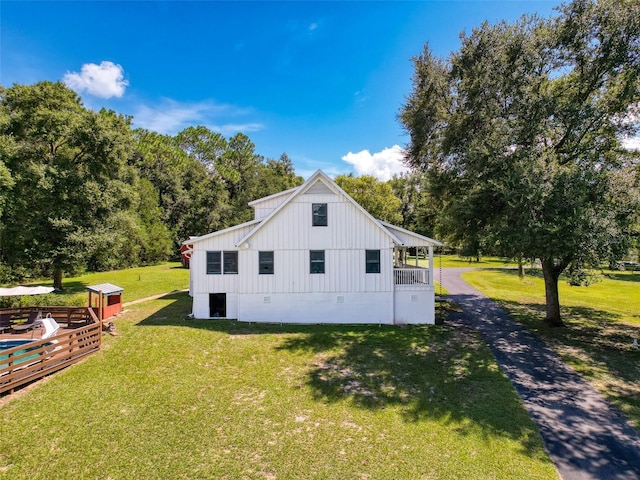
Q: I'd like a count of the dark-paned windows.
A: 6